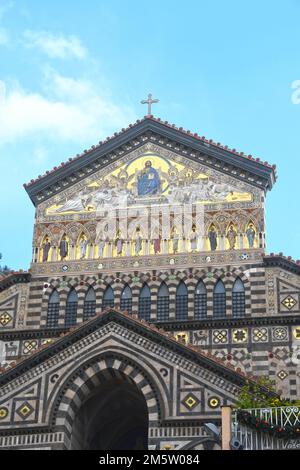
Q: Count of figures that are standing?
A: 12